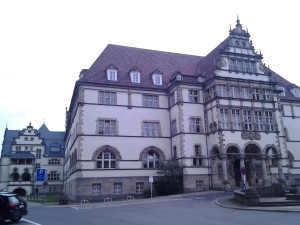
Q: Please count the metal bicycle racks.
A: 3